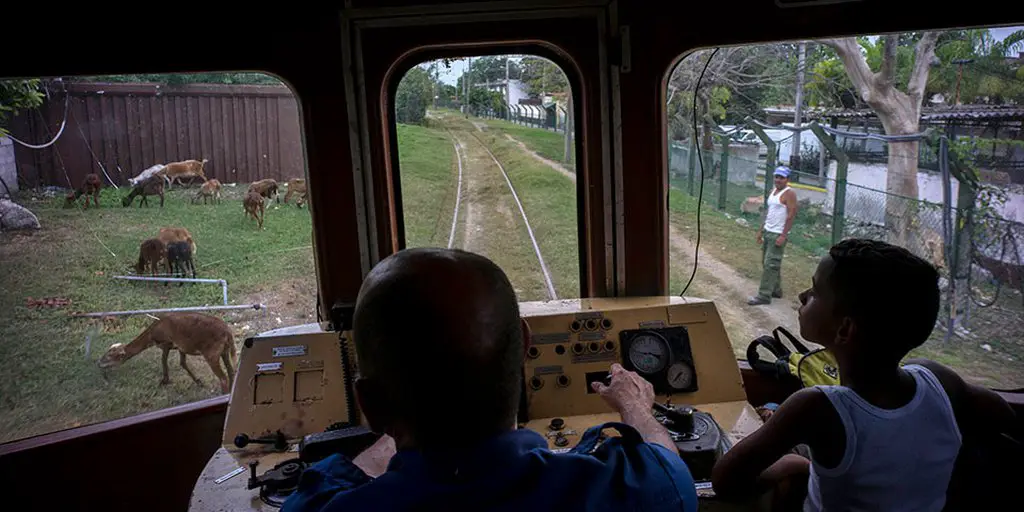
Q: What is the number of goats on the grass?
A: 12